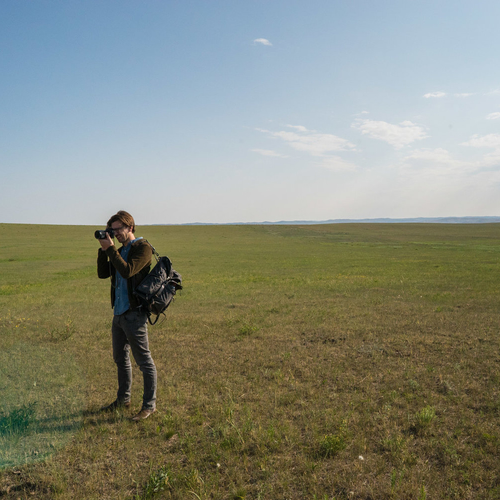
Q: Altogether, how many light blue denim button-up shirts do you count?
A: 1